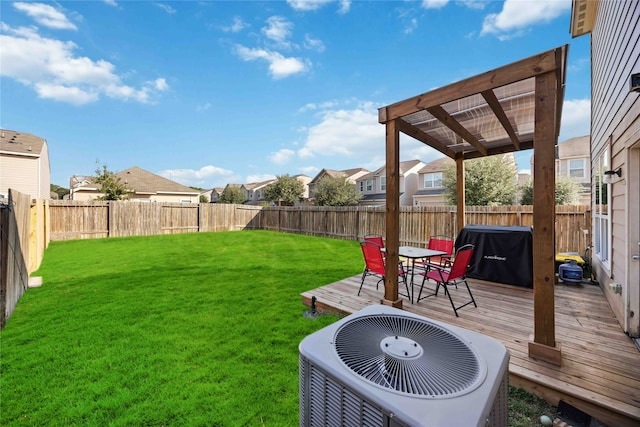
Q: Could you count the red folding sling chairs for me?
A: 4